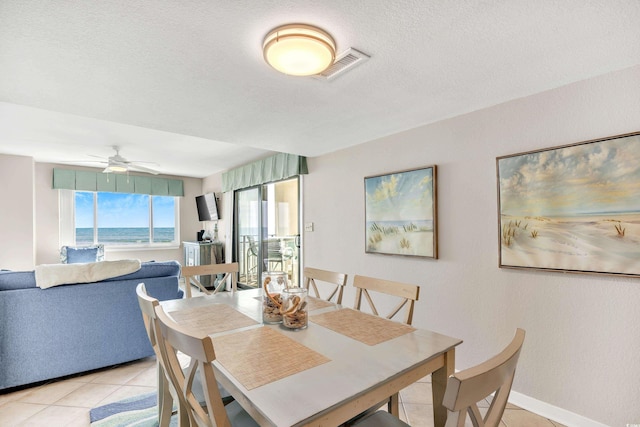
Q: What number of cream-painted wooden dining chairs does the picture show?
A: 6